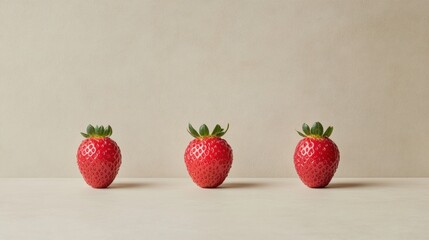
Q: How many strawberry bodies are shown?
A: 3